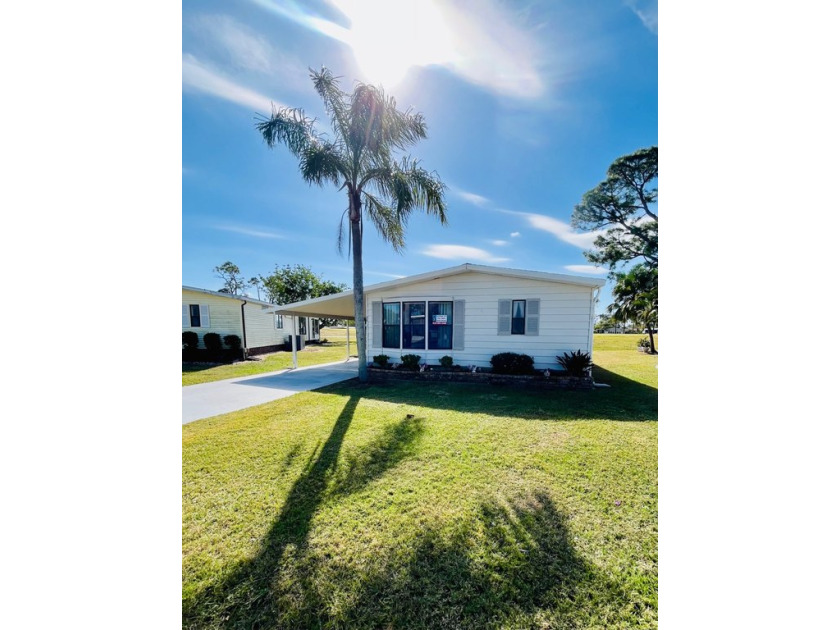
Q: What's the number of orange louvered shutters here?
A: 0